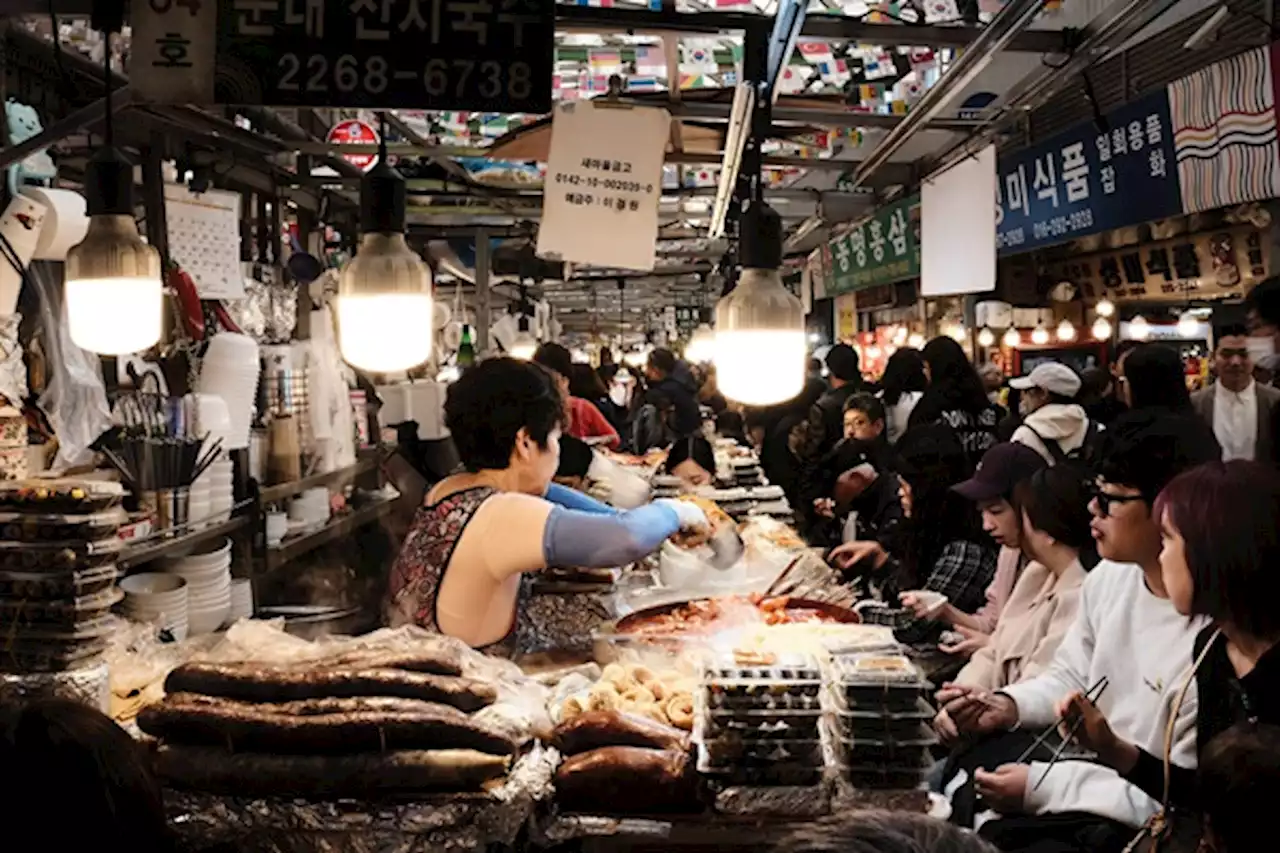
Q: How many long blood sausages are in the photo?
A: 5